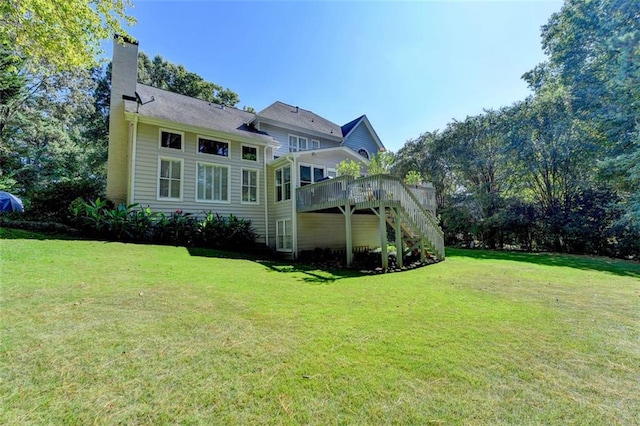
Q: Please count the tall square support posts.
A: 3